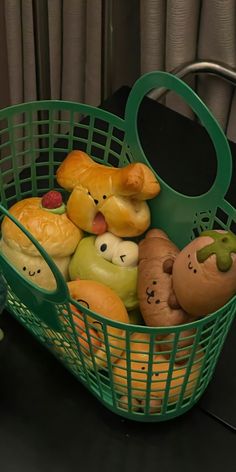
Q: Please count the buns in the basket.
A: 7